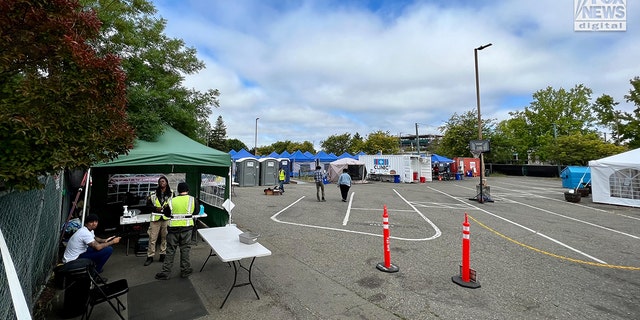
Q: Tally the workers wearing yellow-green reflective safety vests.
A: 3